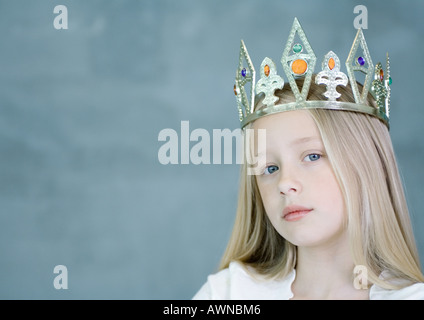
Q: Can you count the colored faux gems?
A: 9